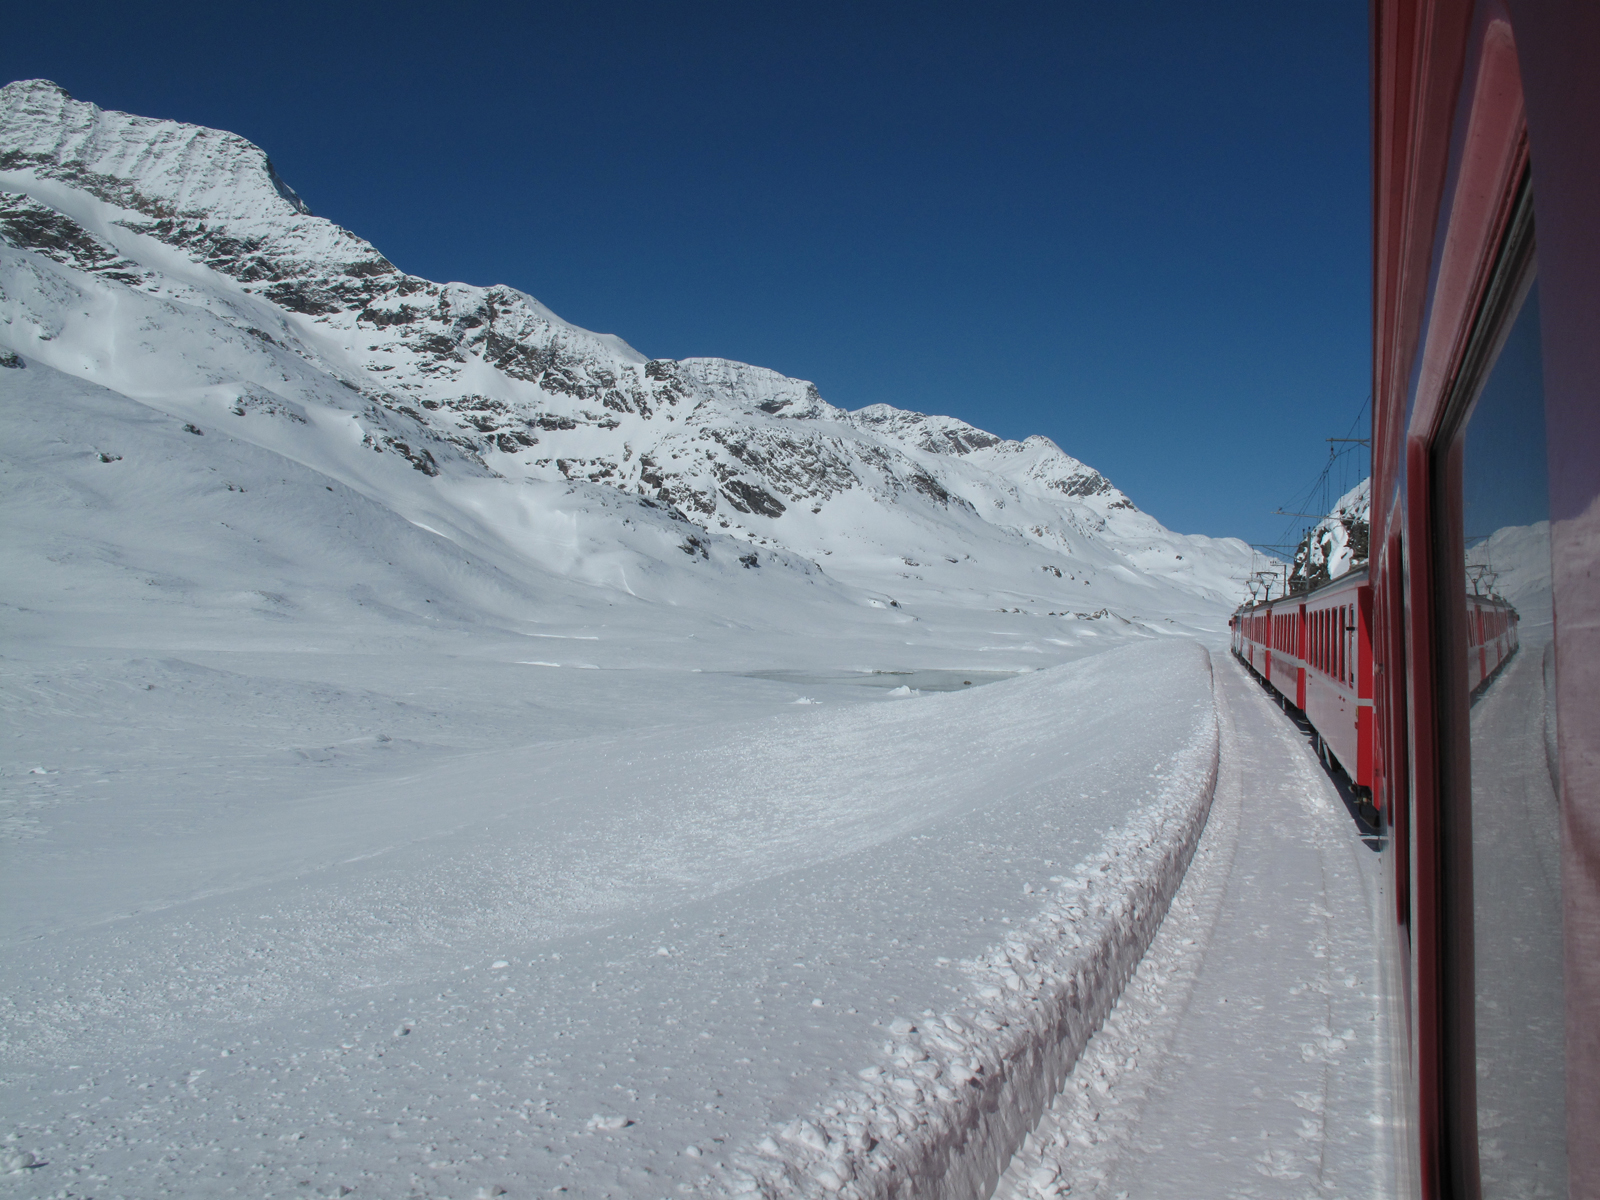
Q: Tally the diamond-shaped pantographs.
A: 2